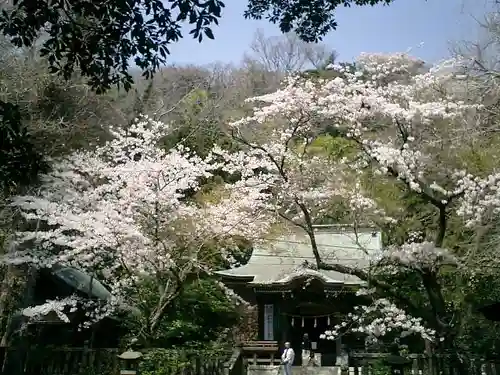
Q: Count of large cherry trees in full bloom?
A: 2